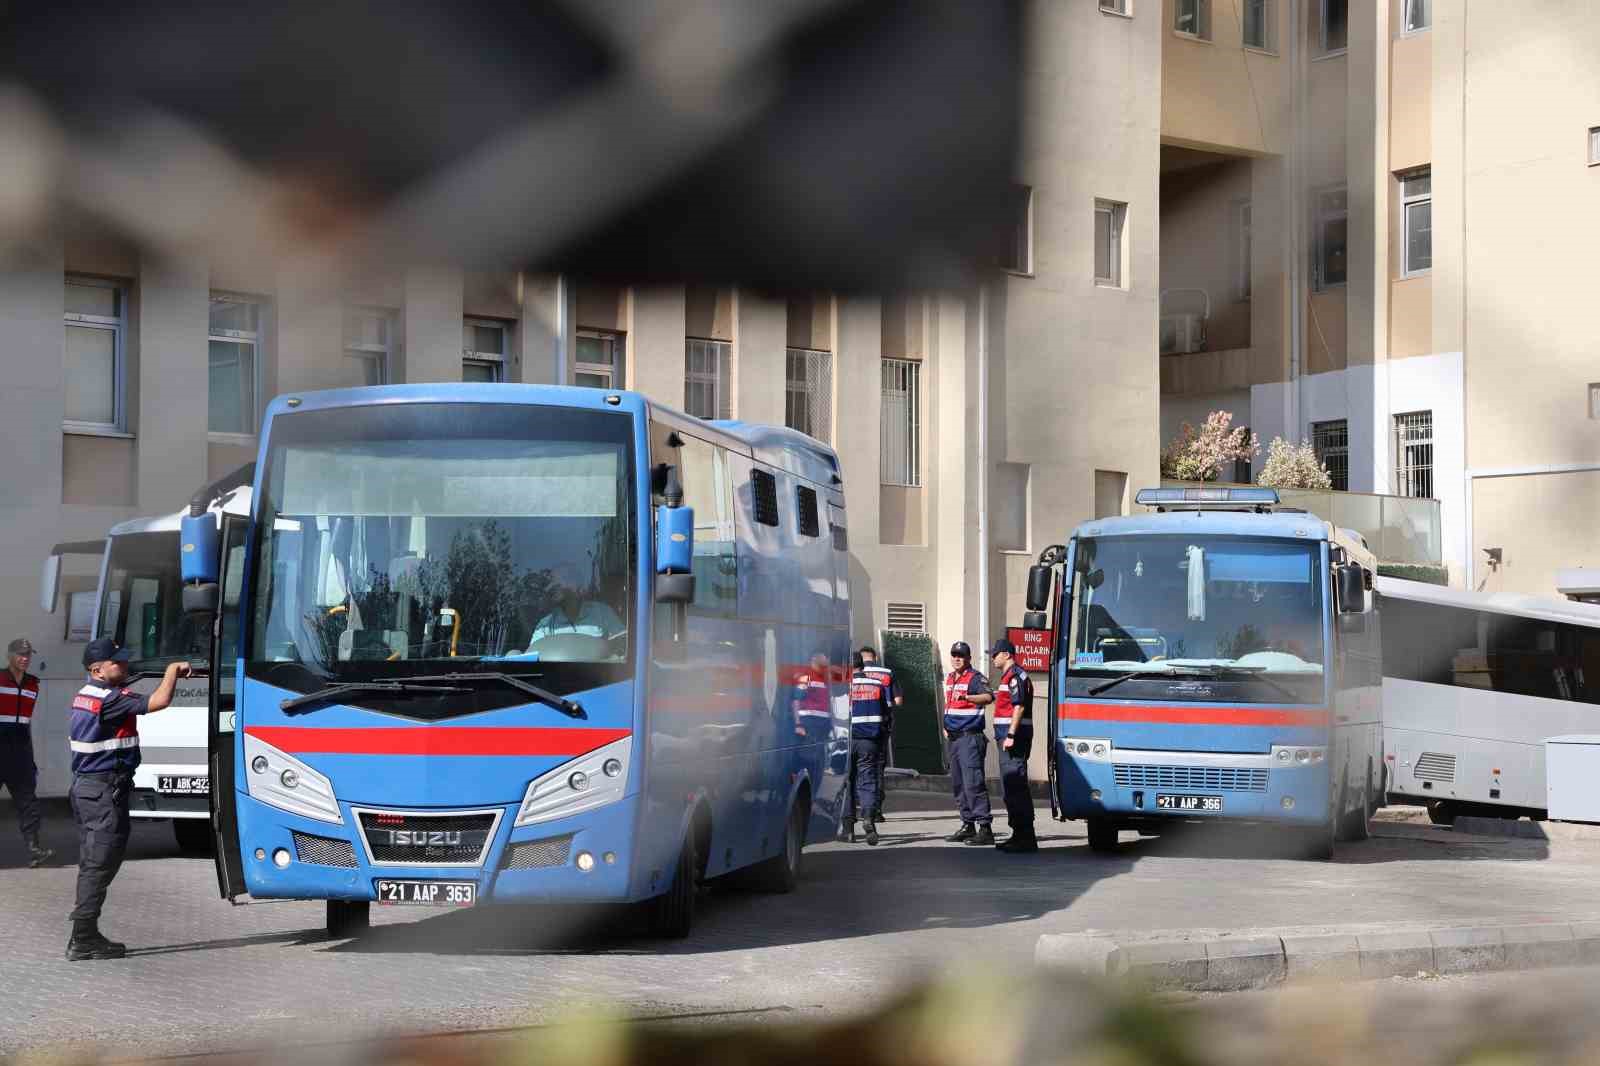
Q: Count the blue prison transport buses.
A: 2